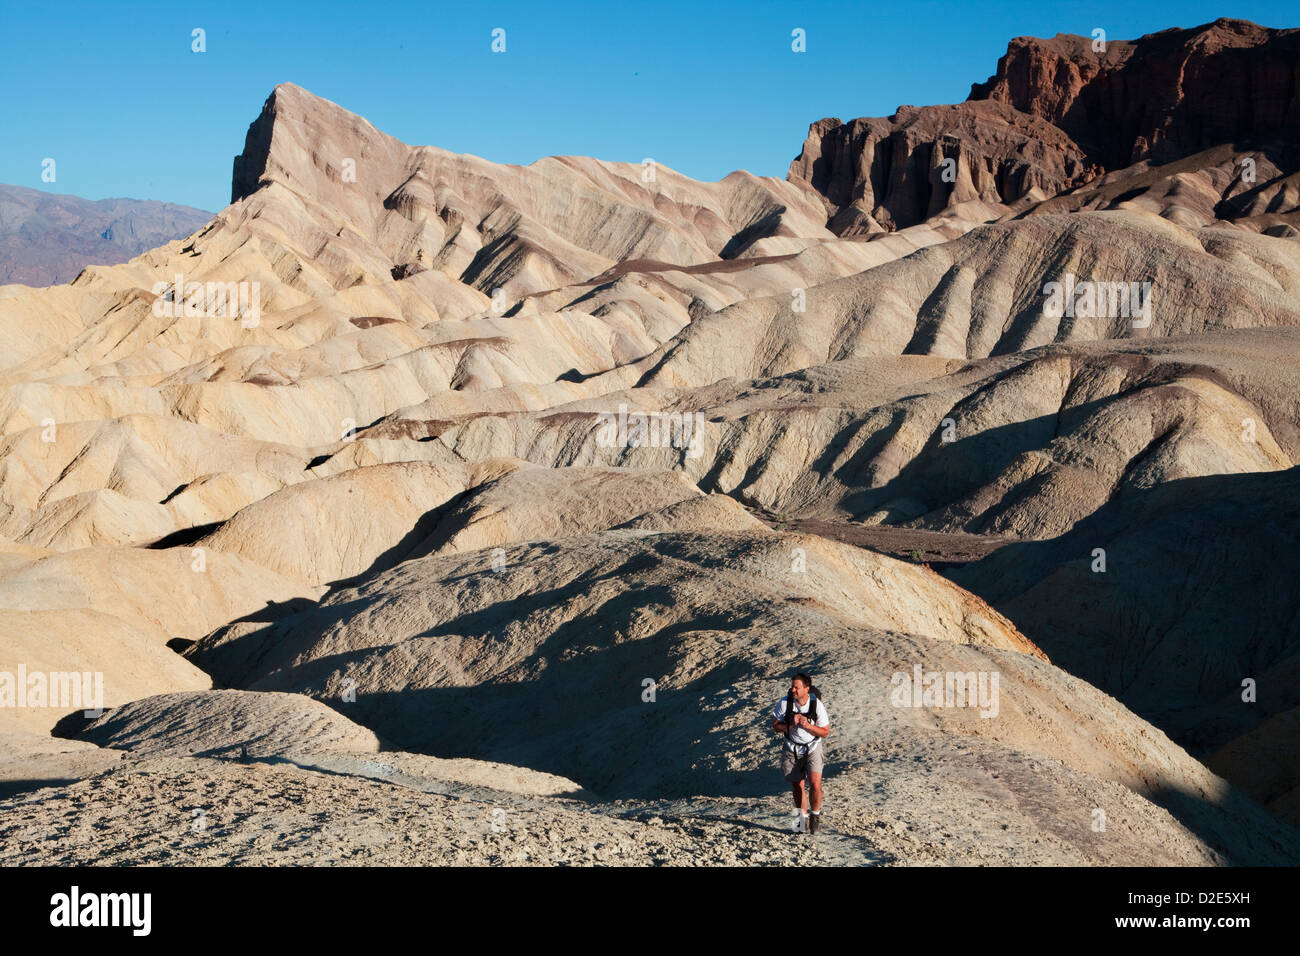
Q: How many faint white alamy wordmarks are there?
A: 5